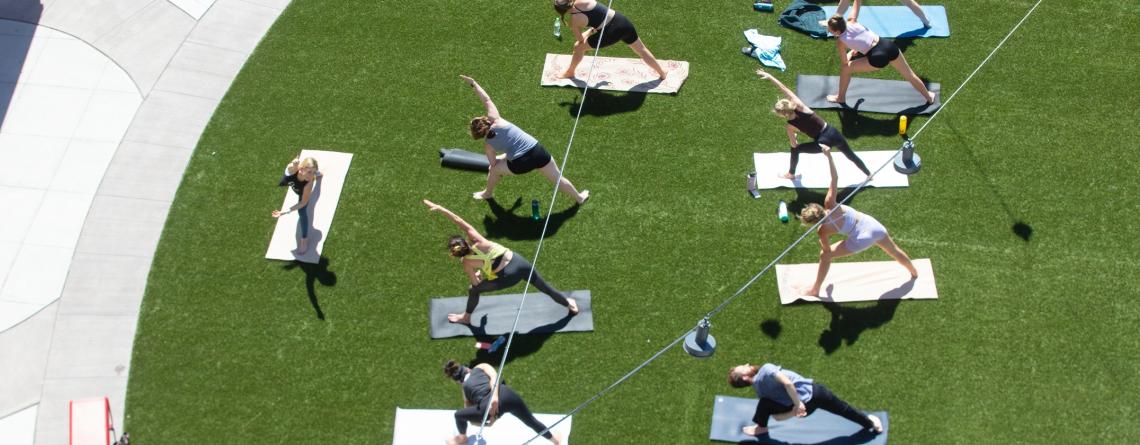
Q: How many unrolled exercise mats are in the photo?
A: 9